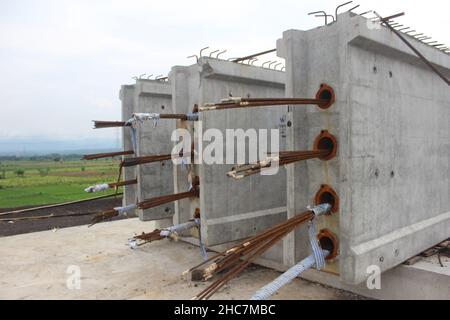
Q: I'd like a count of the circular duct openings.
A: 4